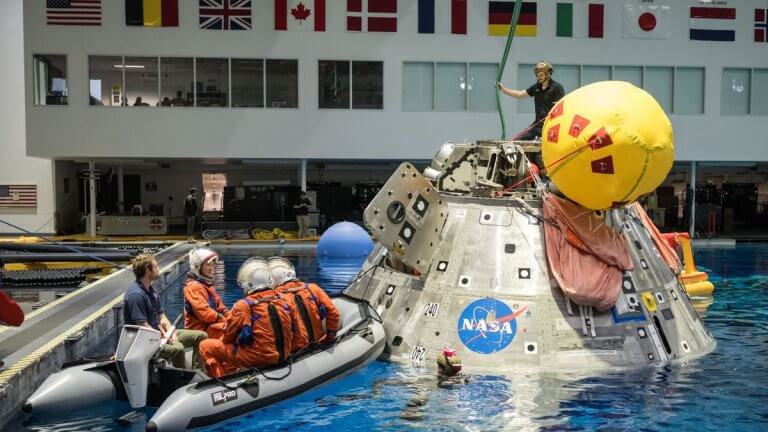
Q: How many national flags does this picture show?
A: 12